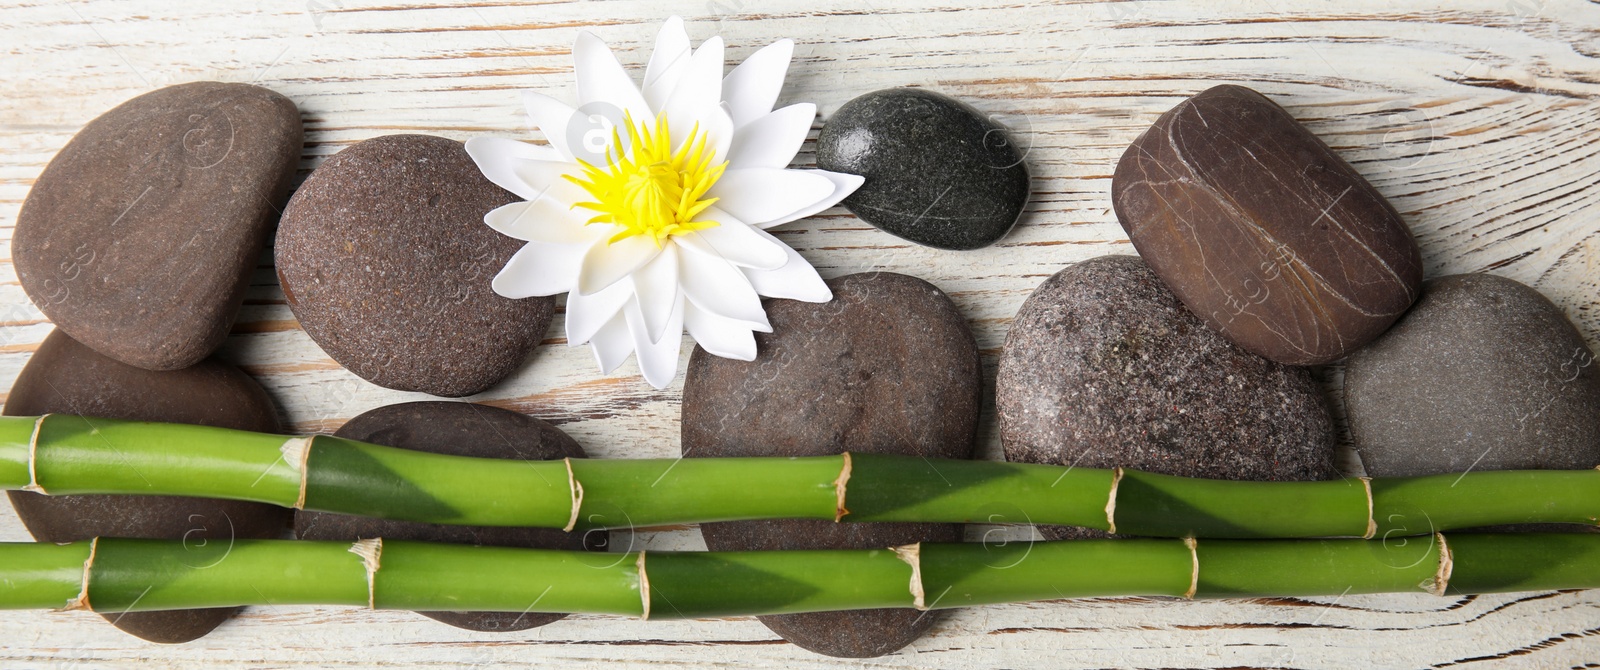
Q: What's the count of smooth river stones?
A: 9